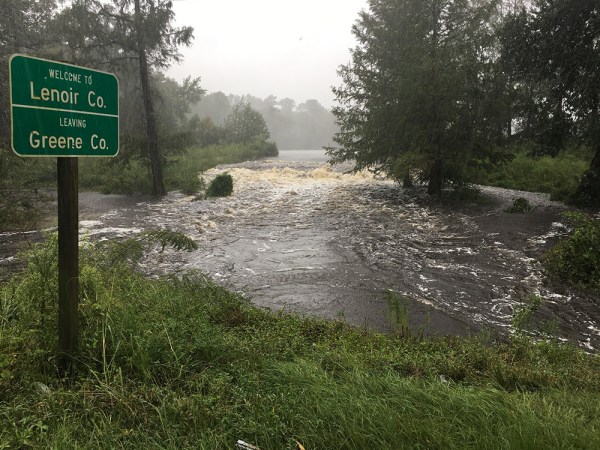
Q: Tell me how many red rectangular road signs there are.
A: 0